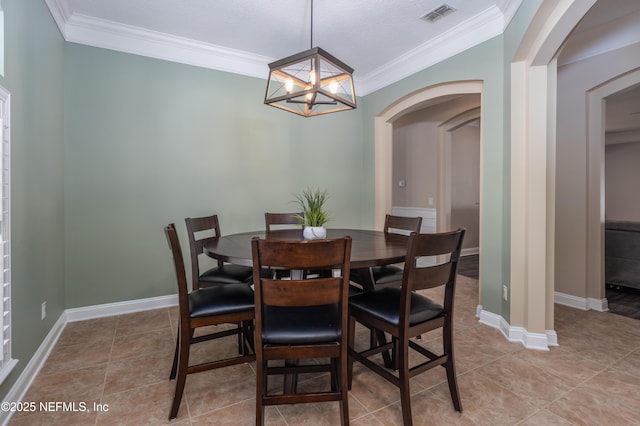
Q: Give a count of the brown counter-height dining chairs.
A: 6